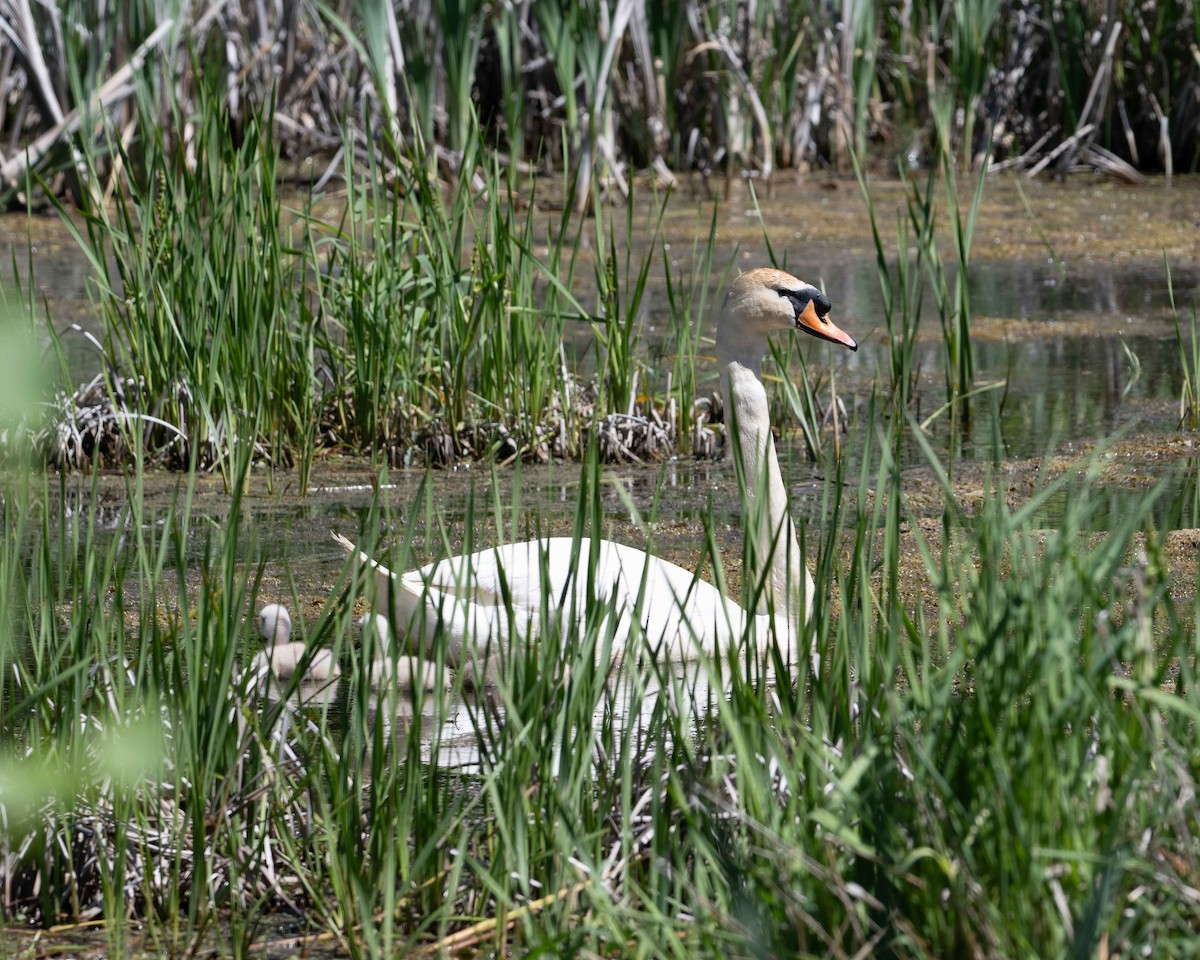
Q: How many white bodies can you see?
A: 3